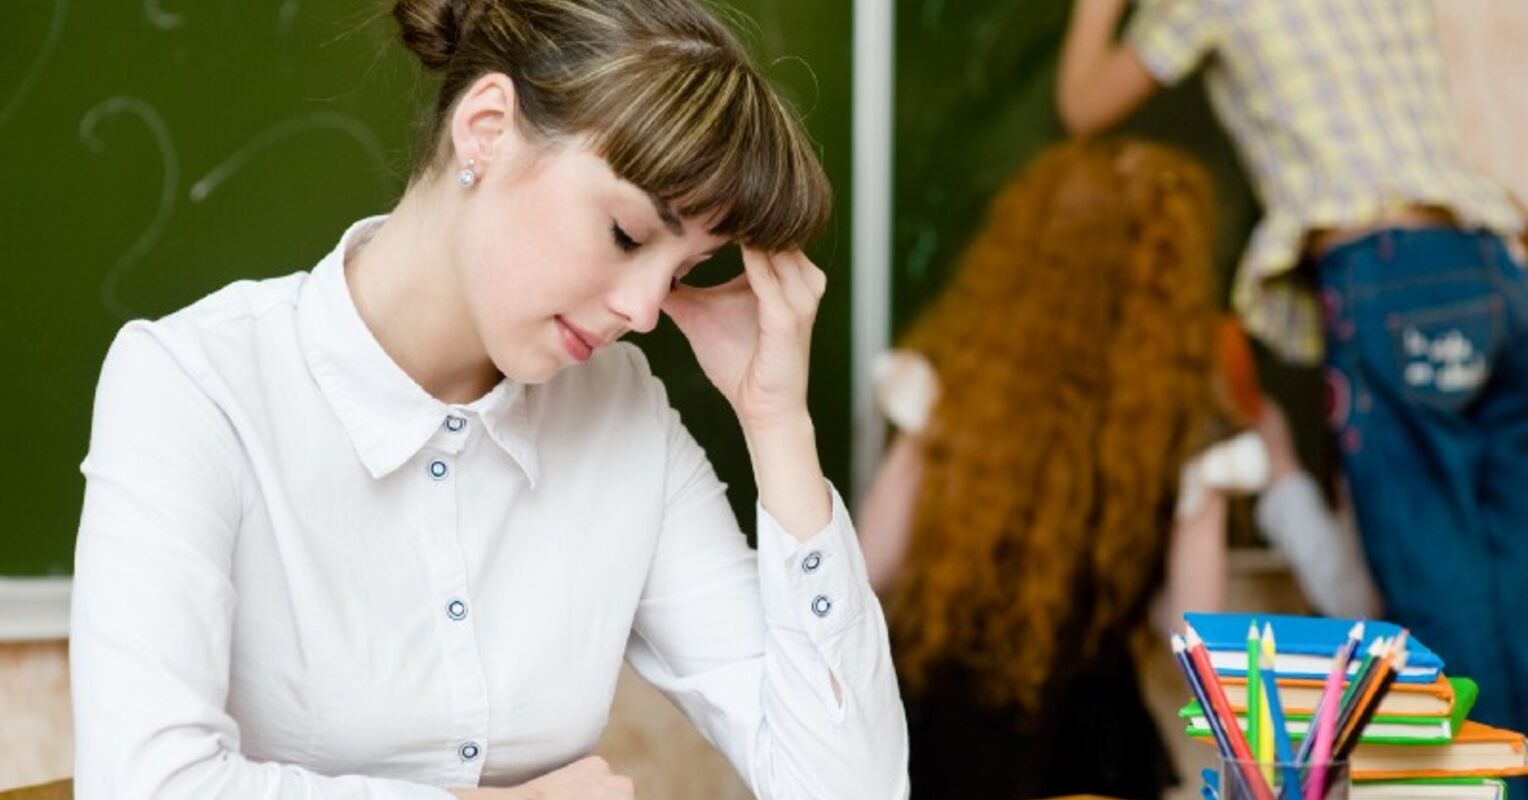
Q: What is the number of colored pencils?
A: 11